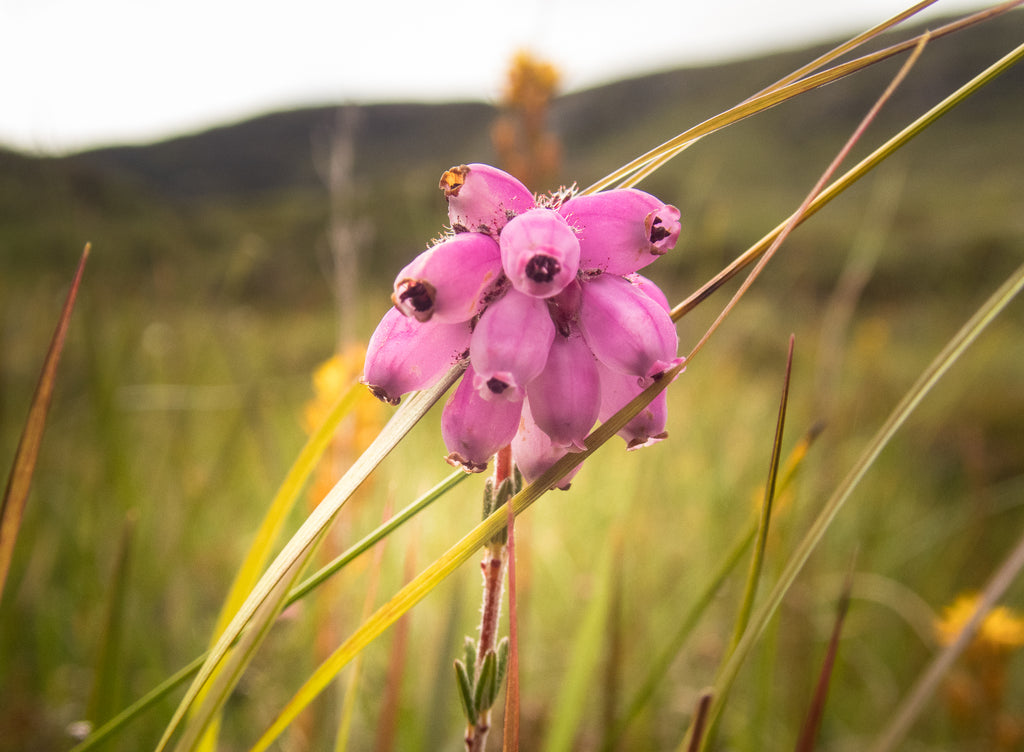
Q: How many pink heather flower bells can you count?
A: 12